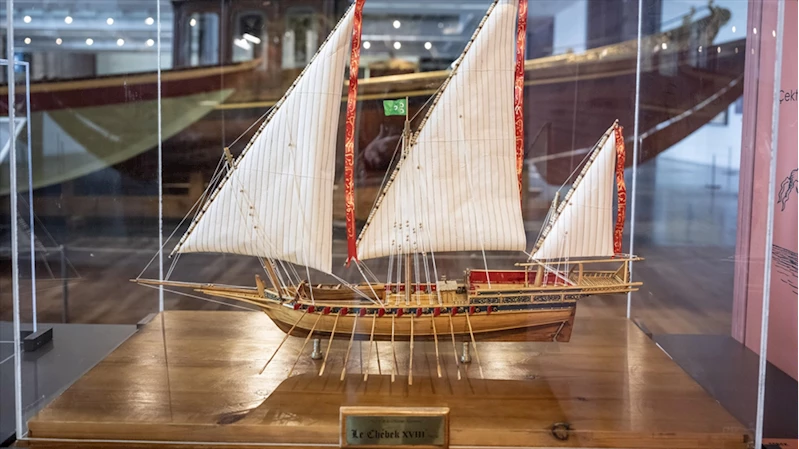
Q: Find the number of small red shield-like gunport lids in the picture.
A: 12